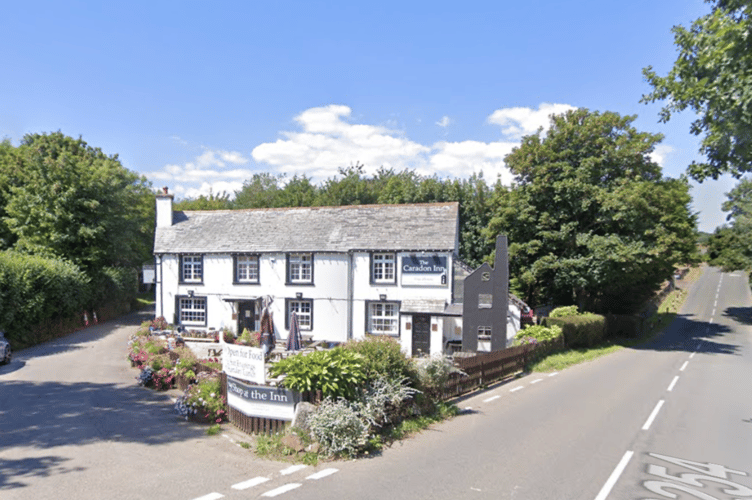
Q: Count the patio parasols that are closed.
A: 2